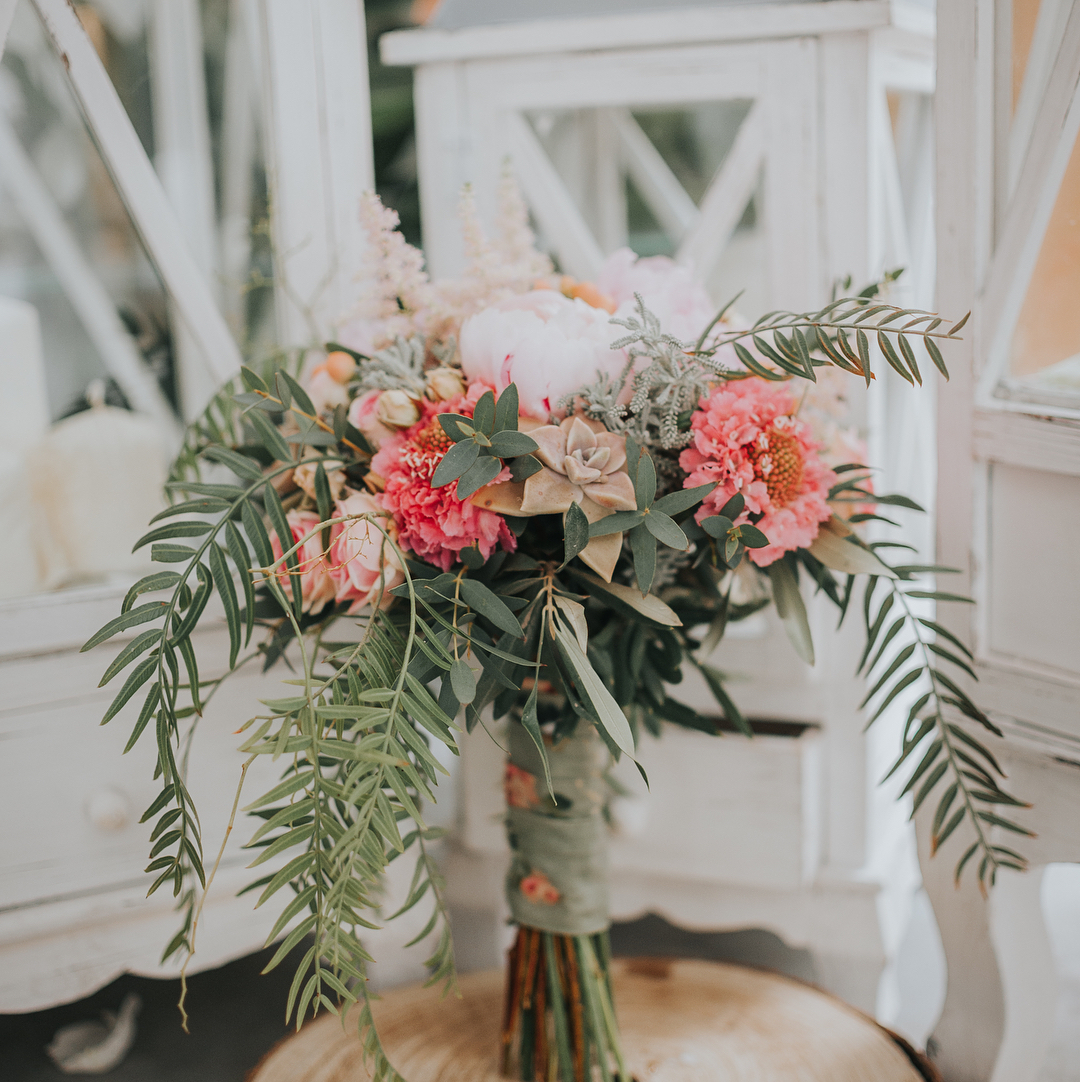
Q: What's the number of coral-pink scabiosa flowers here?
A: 2